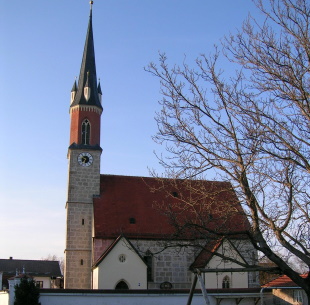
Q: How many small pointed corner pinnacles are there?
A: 3